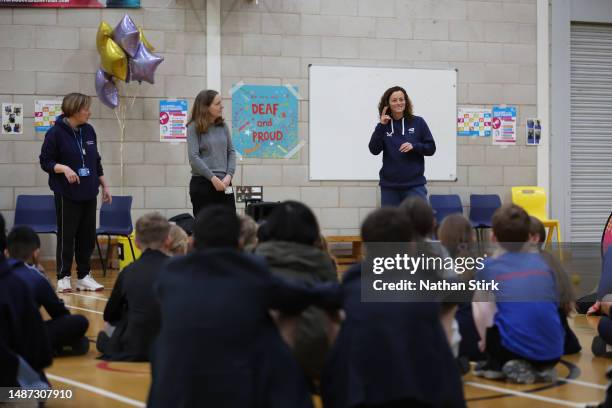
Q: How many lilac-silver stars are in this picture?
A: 3